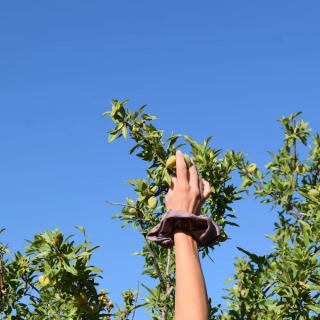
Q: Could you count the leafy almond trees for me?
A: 3